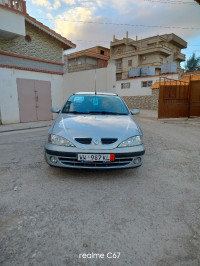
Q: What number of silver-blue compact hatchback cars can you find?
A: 1